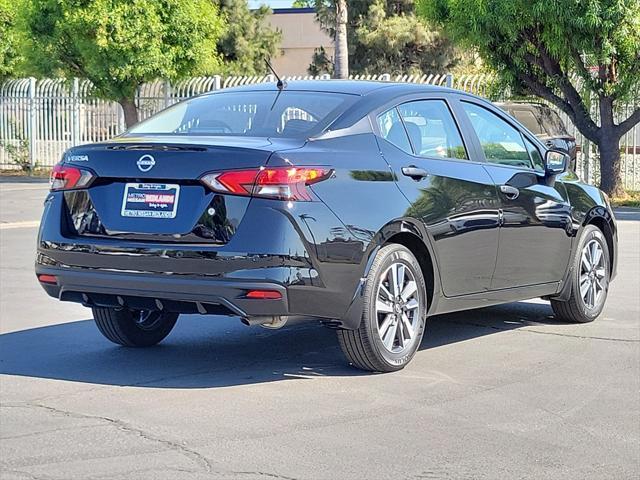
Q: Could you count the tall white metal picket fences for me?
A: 1